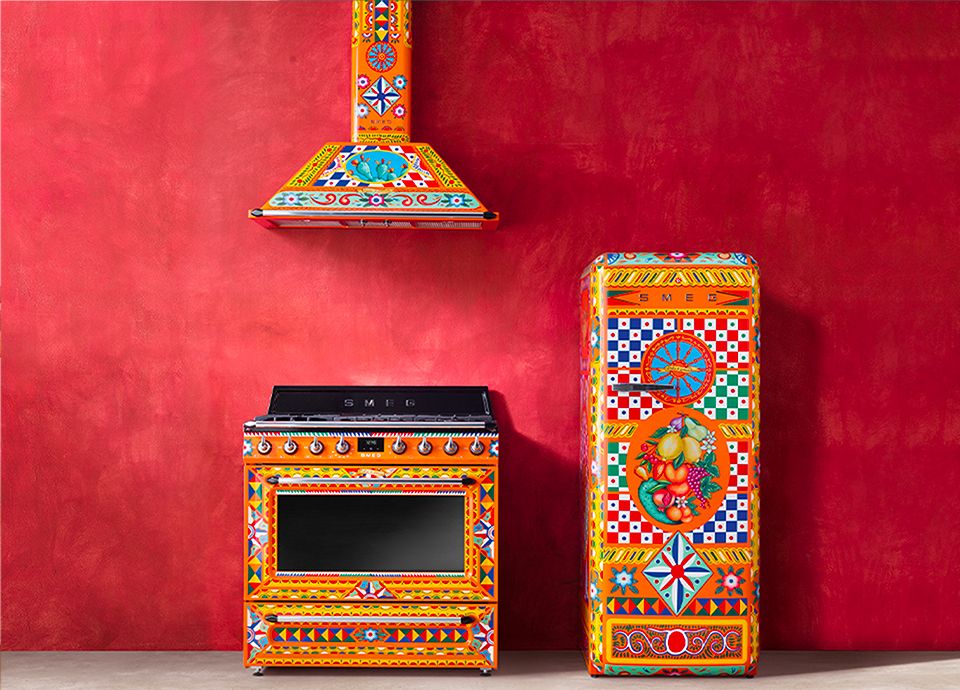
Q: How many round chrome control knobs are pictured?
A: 8